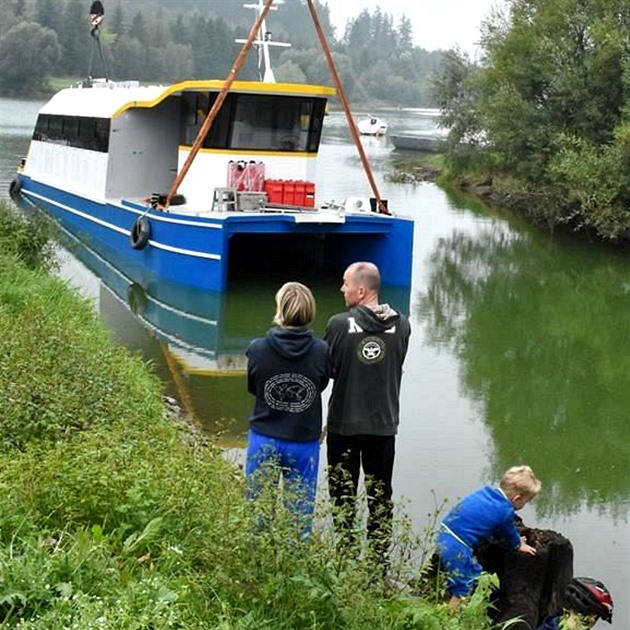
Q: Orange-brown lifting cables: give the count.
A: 2